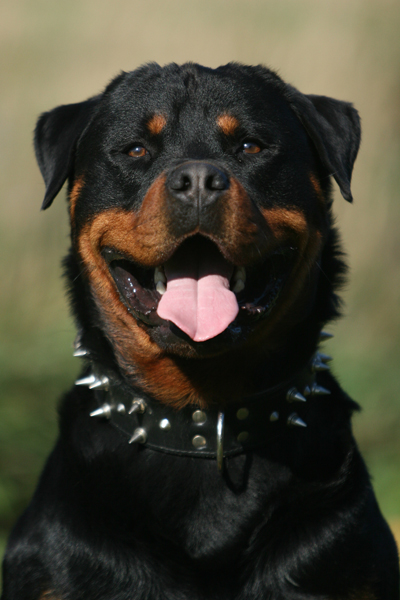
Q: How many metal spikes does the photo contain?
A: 12